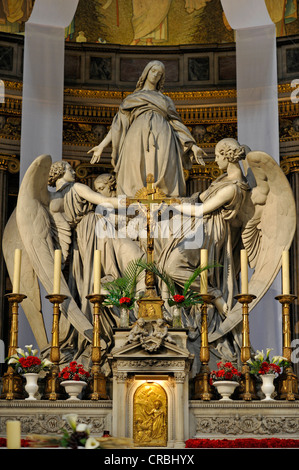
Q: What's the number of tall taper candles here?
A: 6